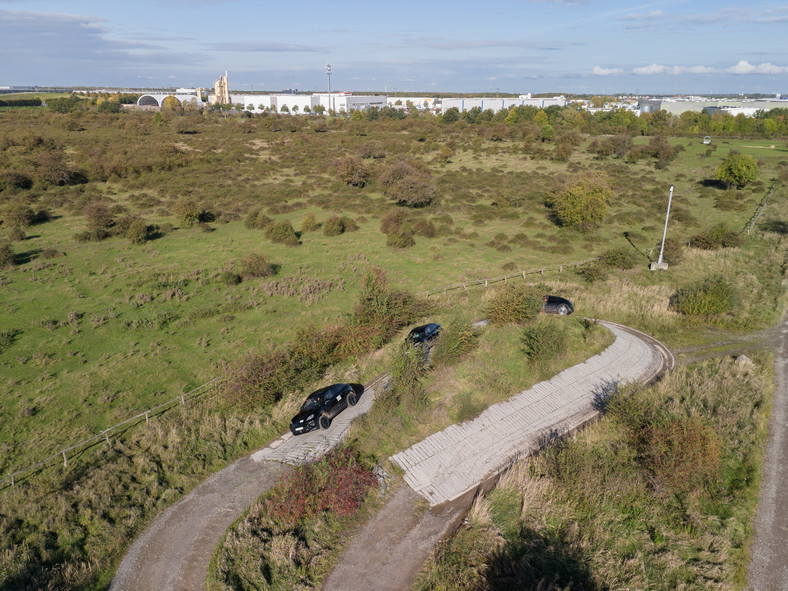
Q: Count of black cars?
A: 3